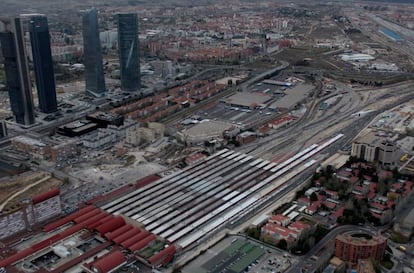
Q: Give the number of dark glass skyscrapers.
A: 4